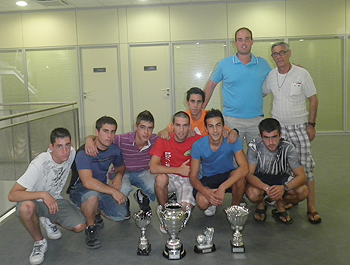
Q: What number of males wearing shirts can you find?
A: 9